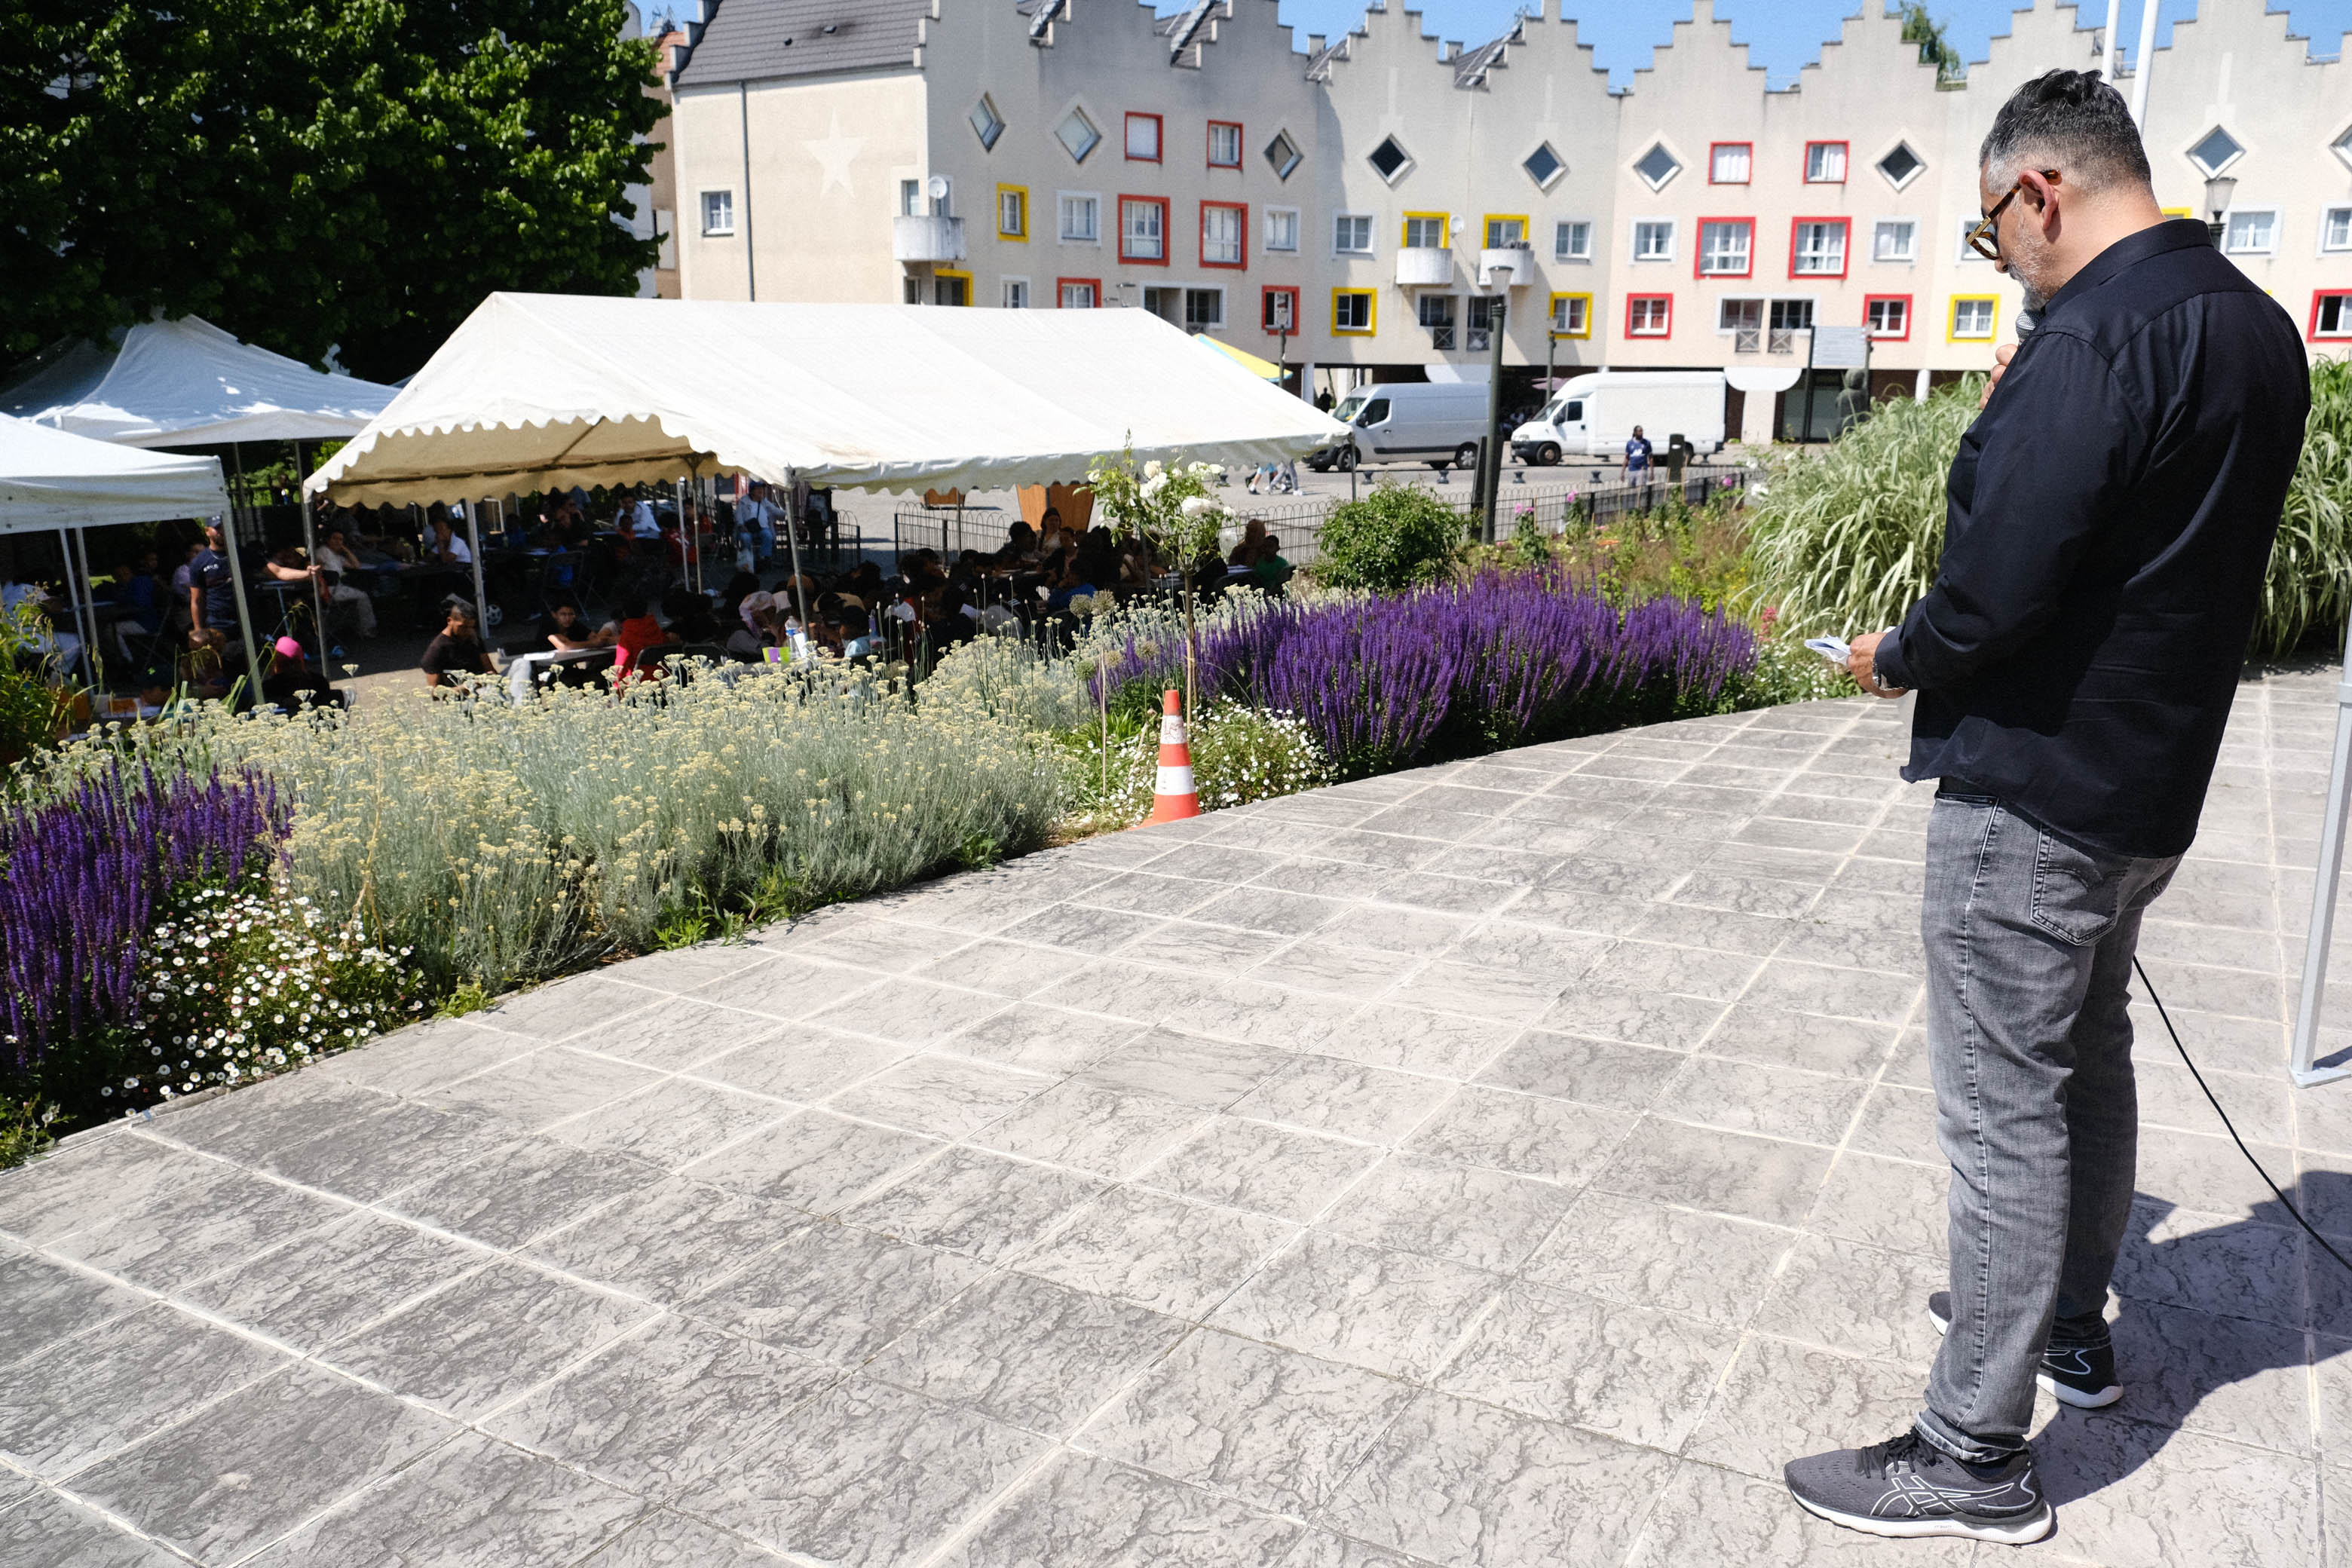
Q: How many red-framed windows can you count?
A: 13